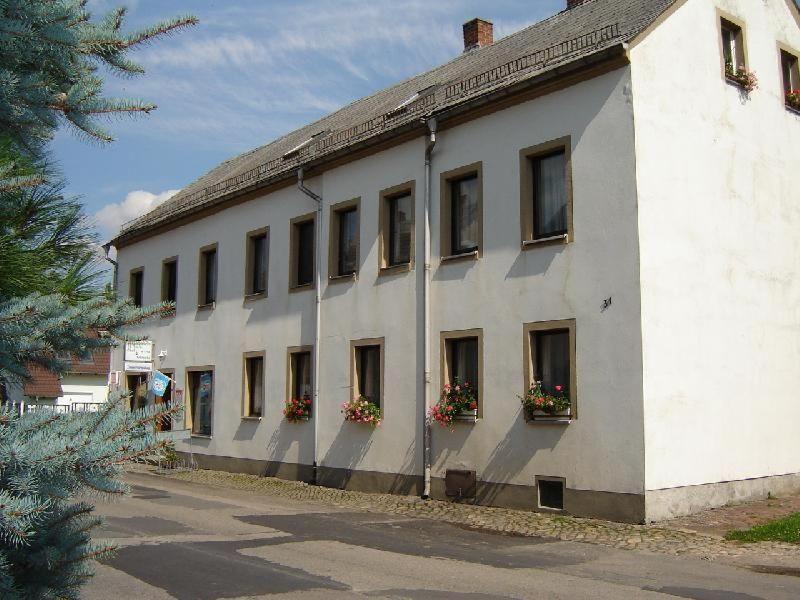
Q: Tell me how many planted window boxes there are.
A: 6